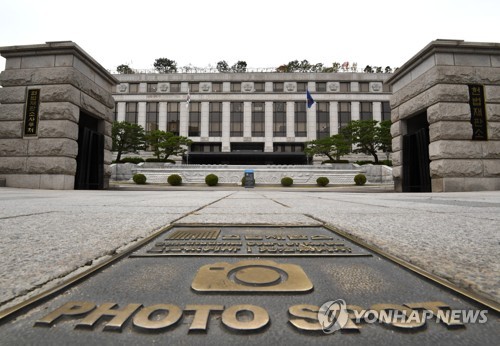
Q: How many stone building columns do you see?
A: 13